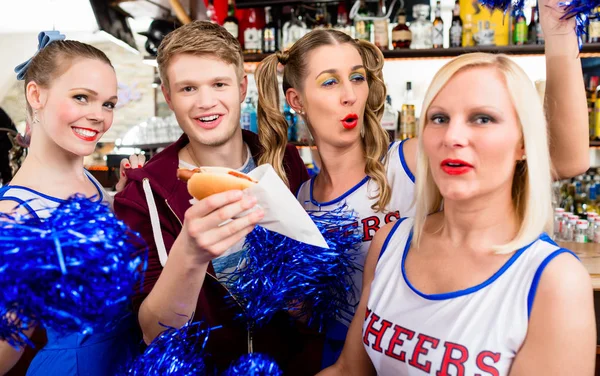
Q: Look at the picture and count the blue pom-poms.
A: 5